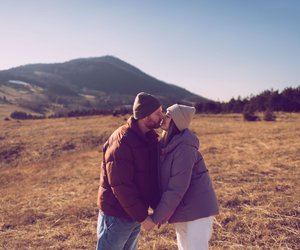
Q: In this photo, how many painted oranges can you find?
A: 0